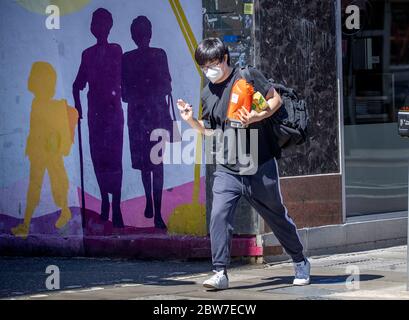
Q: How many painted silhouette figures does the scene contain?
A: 3